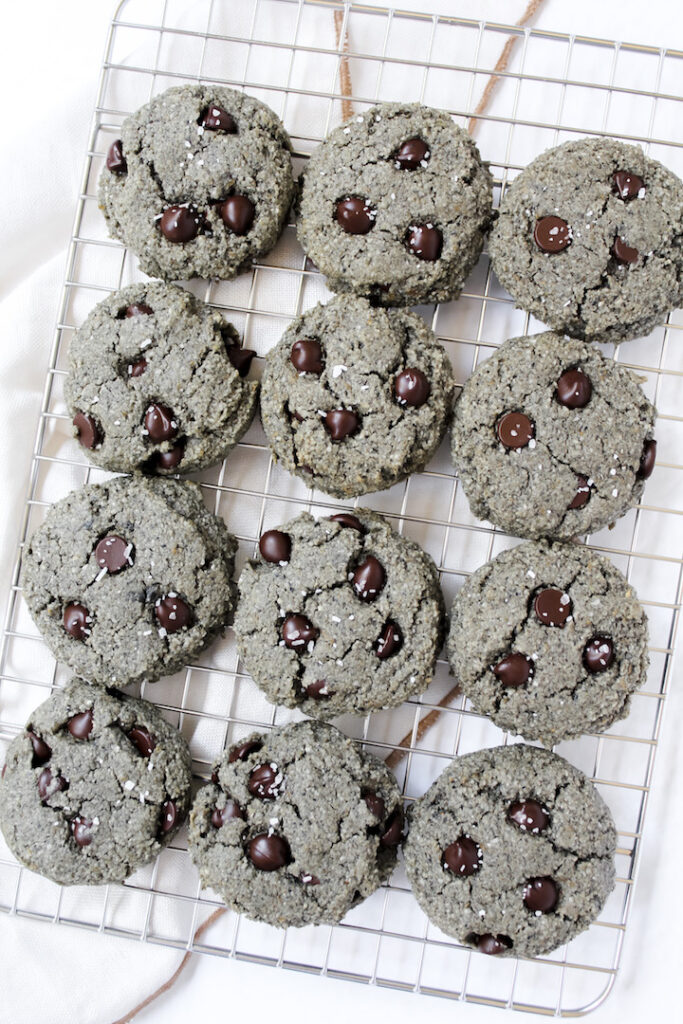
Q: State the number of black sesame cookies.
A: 12